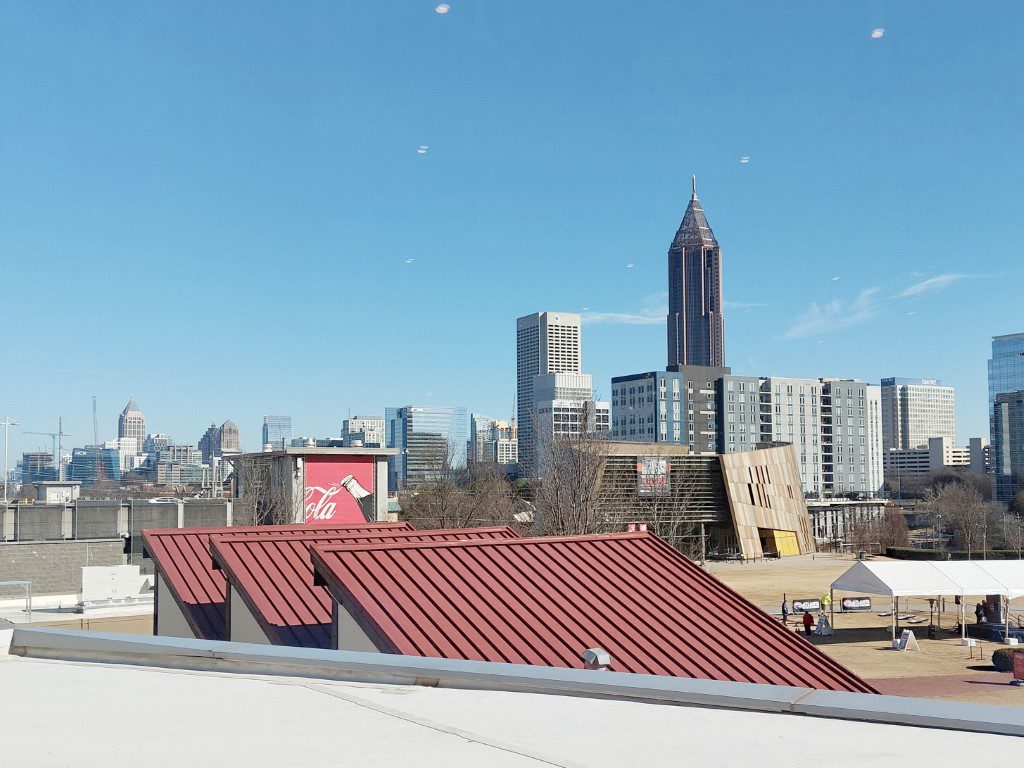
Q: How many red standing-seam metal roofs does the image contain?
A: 3